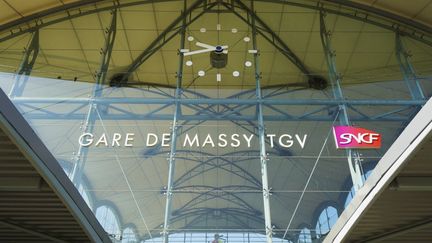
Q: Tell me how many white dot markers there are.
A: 8